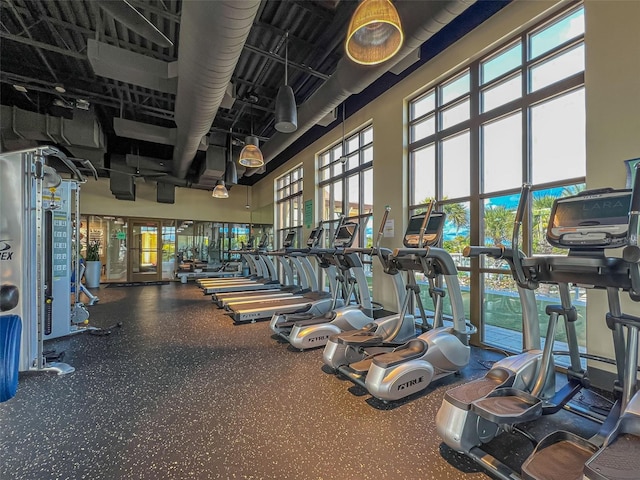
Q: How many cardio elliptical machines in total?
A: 3